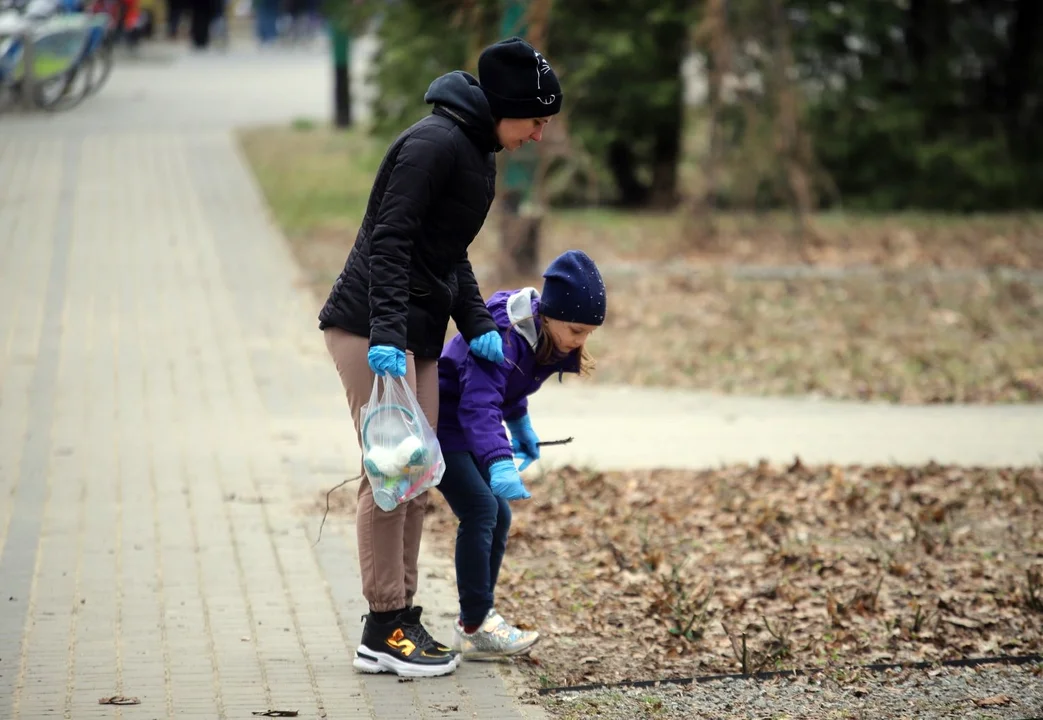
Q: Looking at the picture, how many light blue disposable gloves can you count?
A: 4